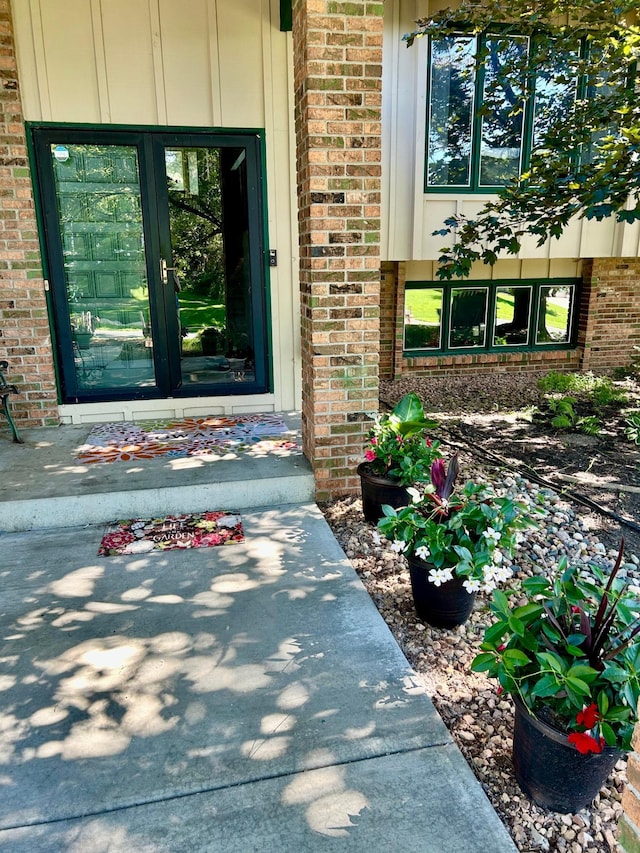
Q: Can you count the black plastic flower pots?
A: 3